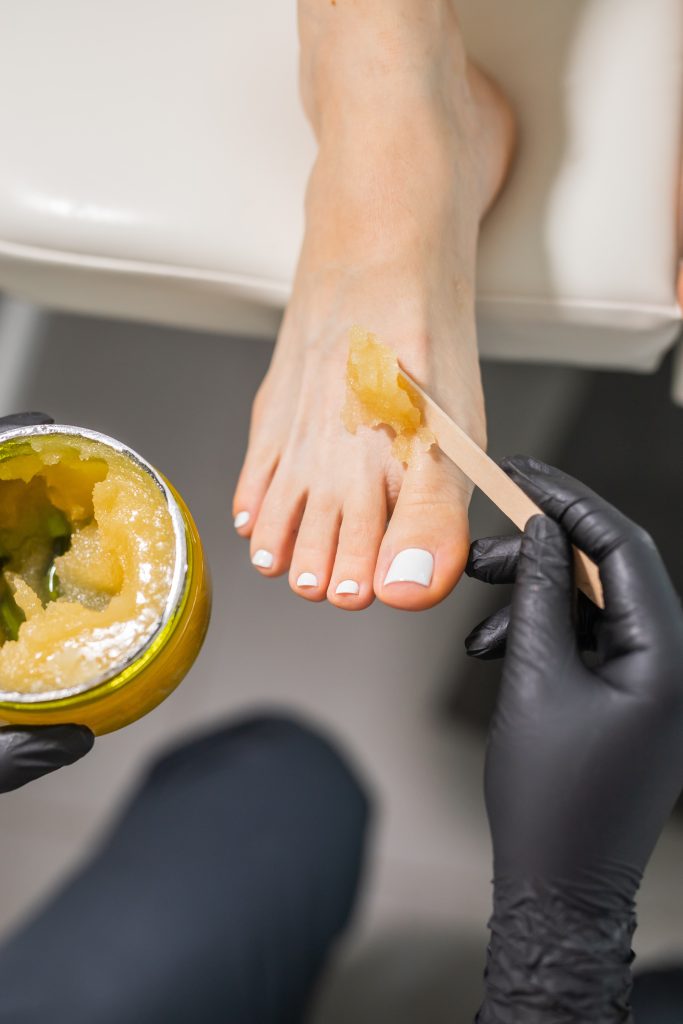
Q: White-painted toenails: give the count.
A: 5